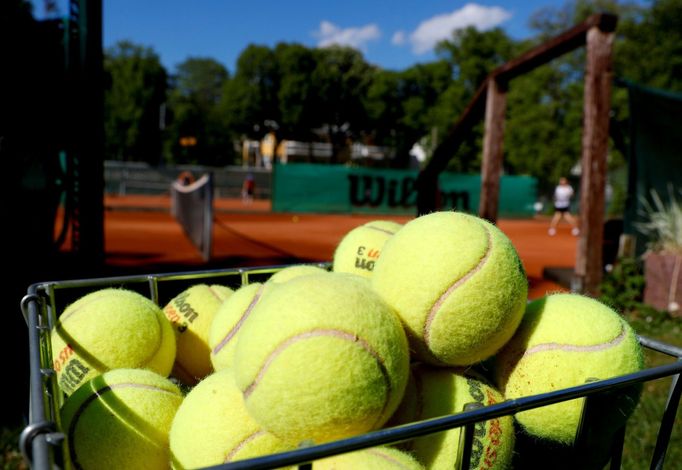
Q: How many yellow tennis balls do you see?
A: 12